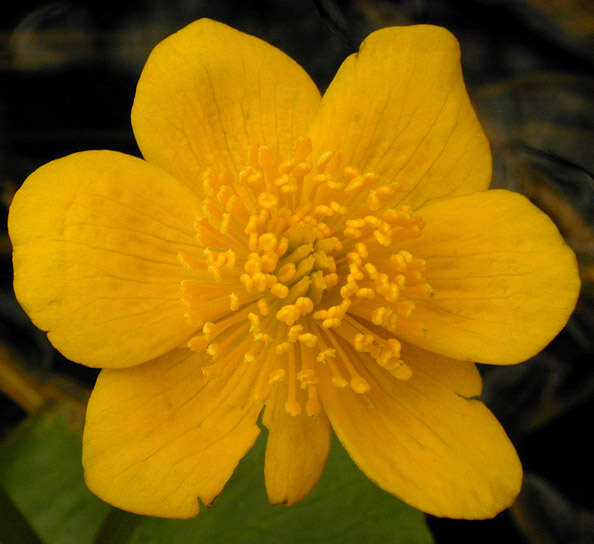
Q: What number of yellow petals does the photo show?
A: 7